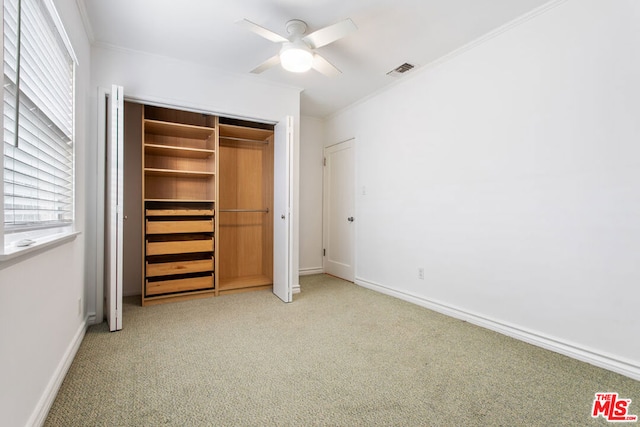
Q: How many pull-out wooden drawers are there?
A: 5